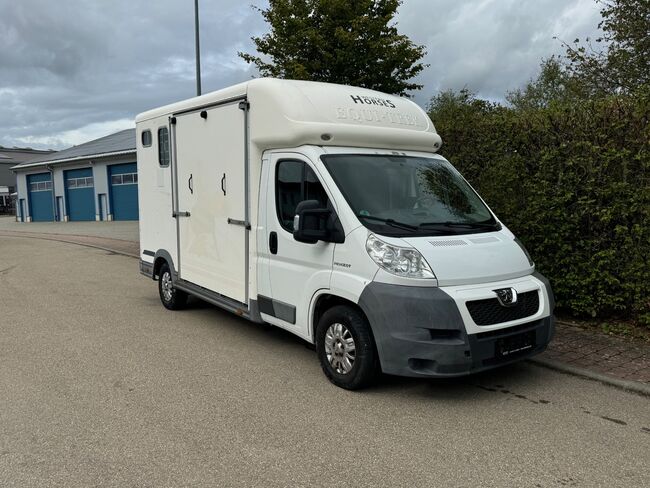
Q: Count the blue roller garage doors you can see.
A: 3